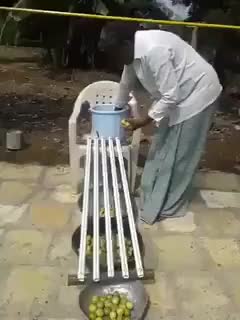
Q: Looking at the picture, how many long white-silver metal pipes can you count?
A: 5